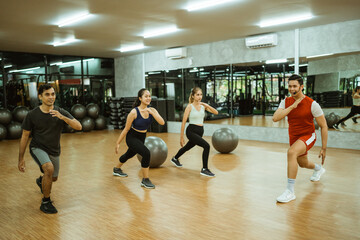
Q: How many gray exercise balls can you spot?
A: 2